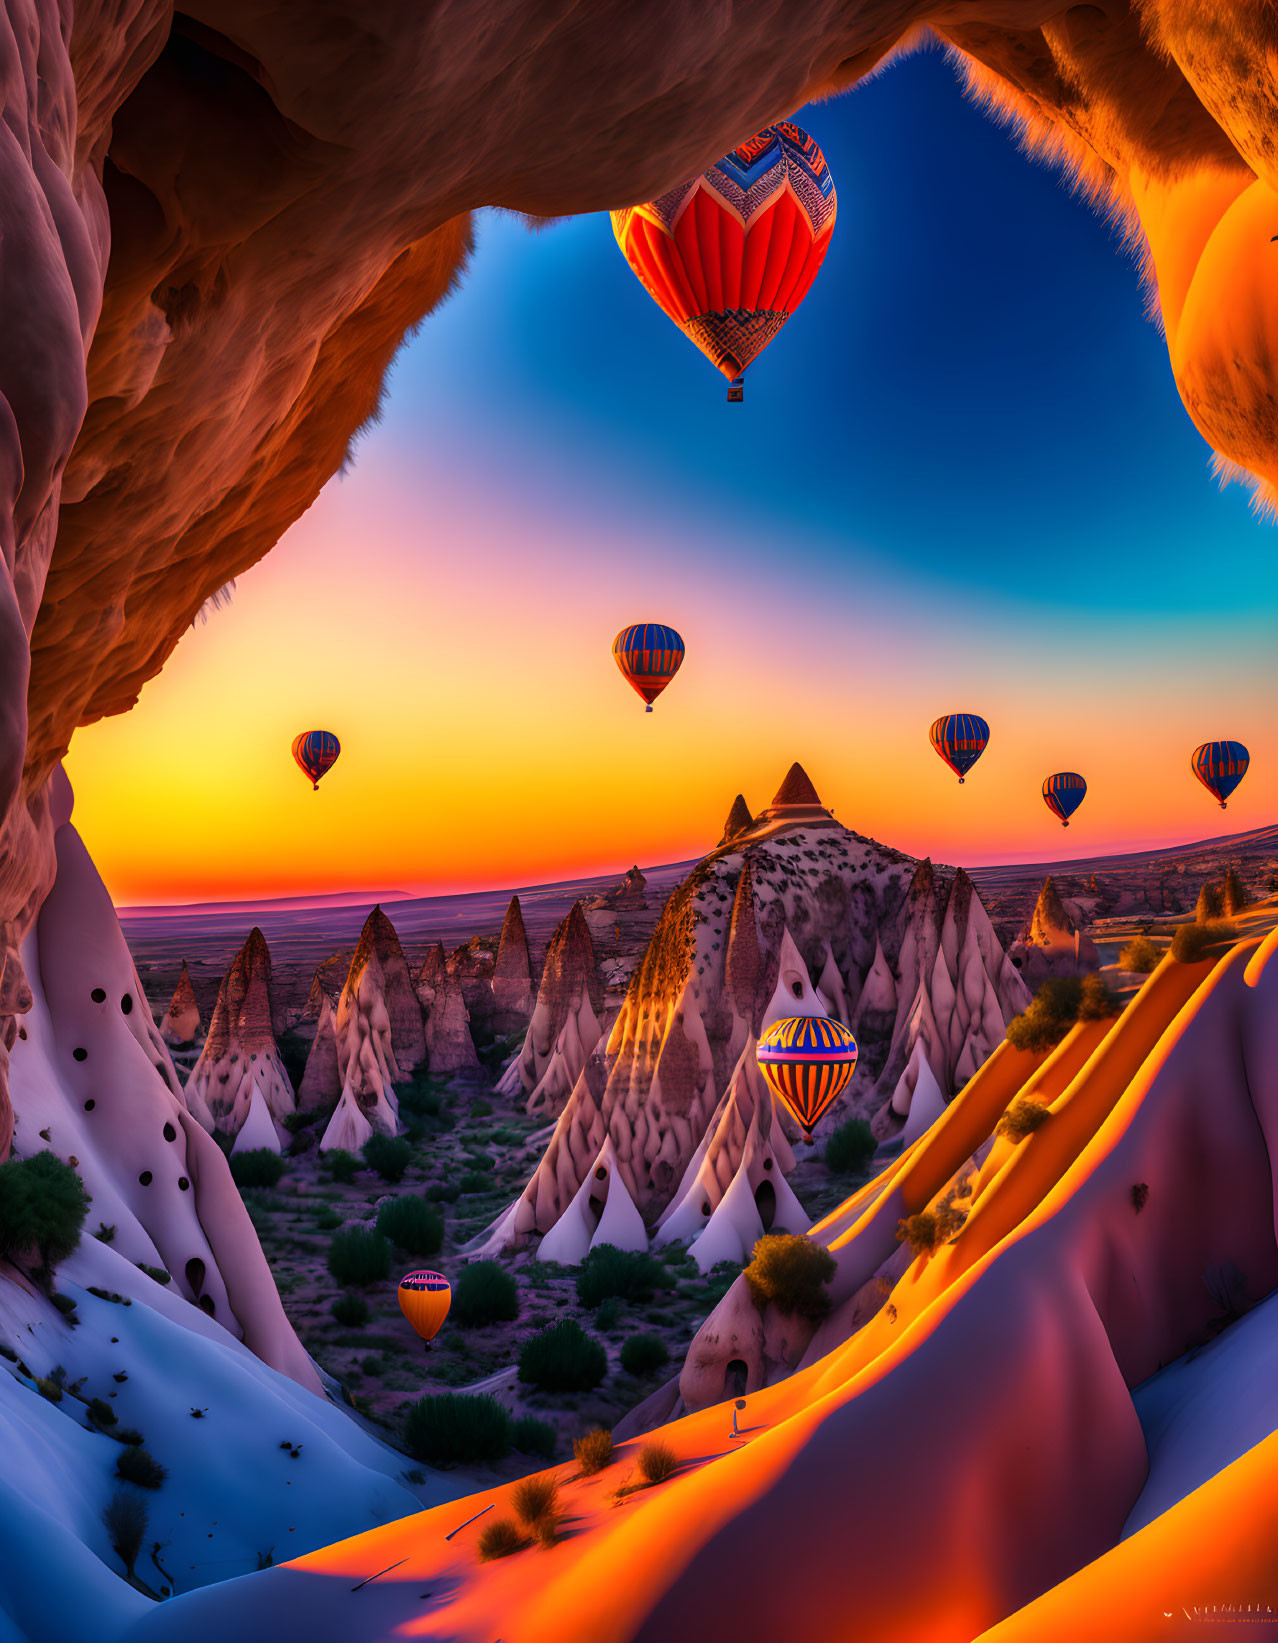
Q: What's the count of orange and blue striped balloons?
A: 6